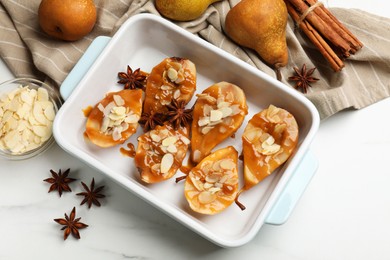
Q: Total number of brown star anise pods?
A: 7